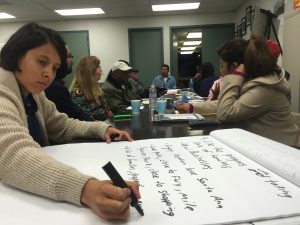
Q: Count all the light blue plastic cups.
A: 2